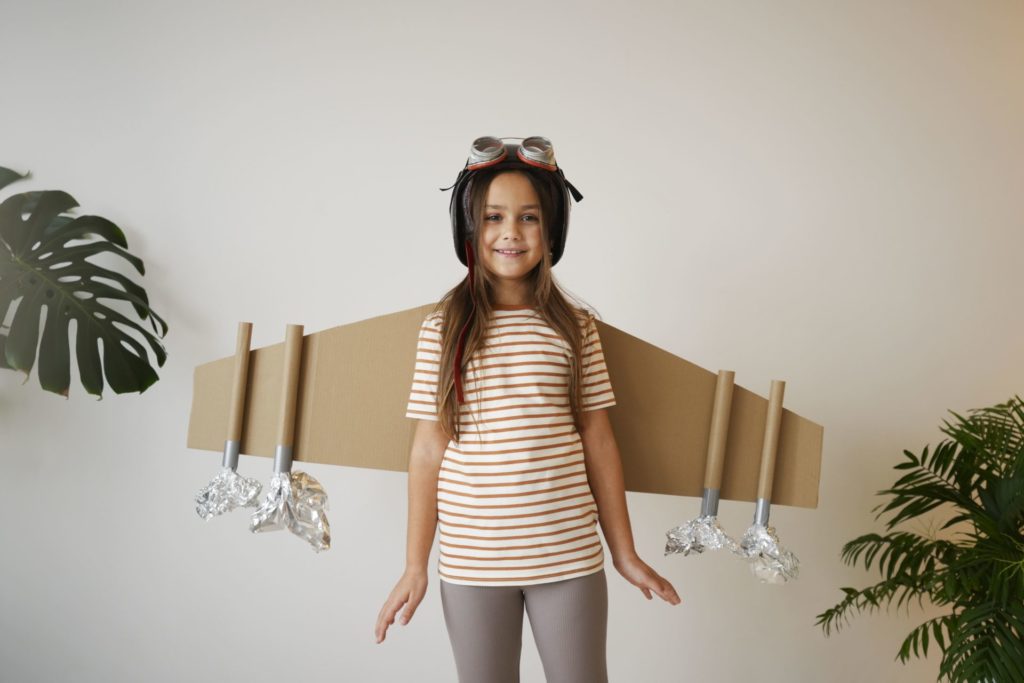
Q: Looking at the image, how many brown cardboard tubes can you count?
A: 4